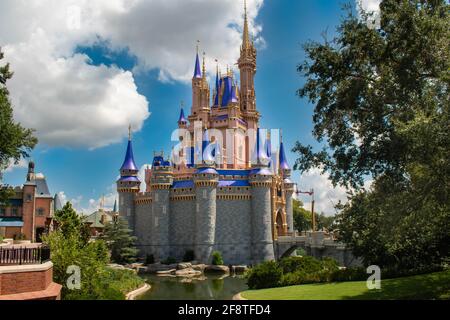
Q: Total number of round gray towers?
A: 5